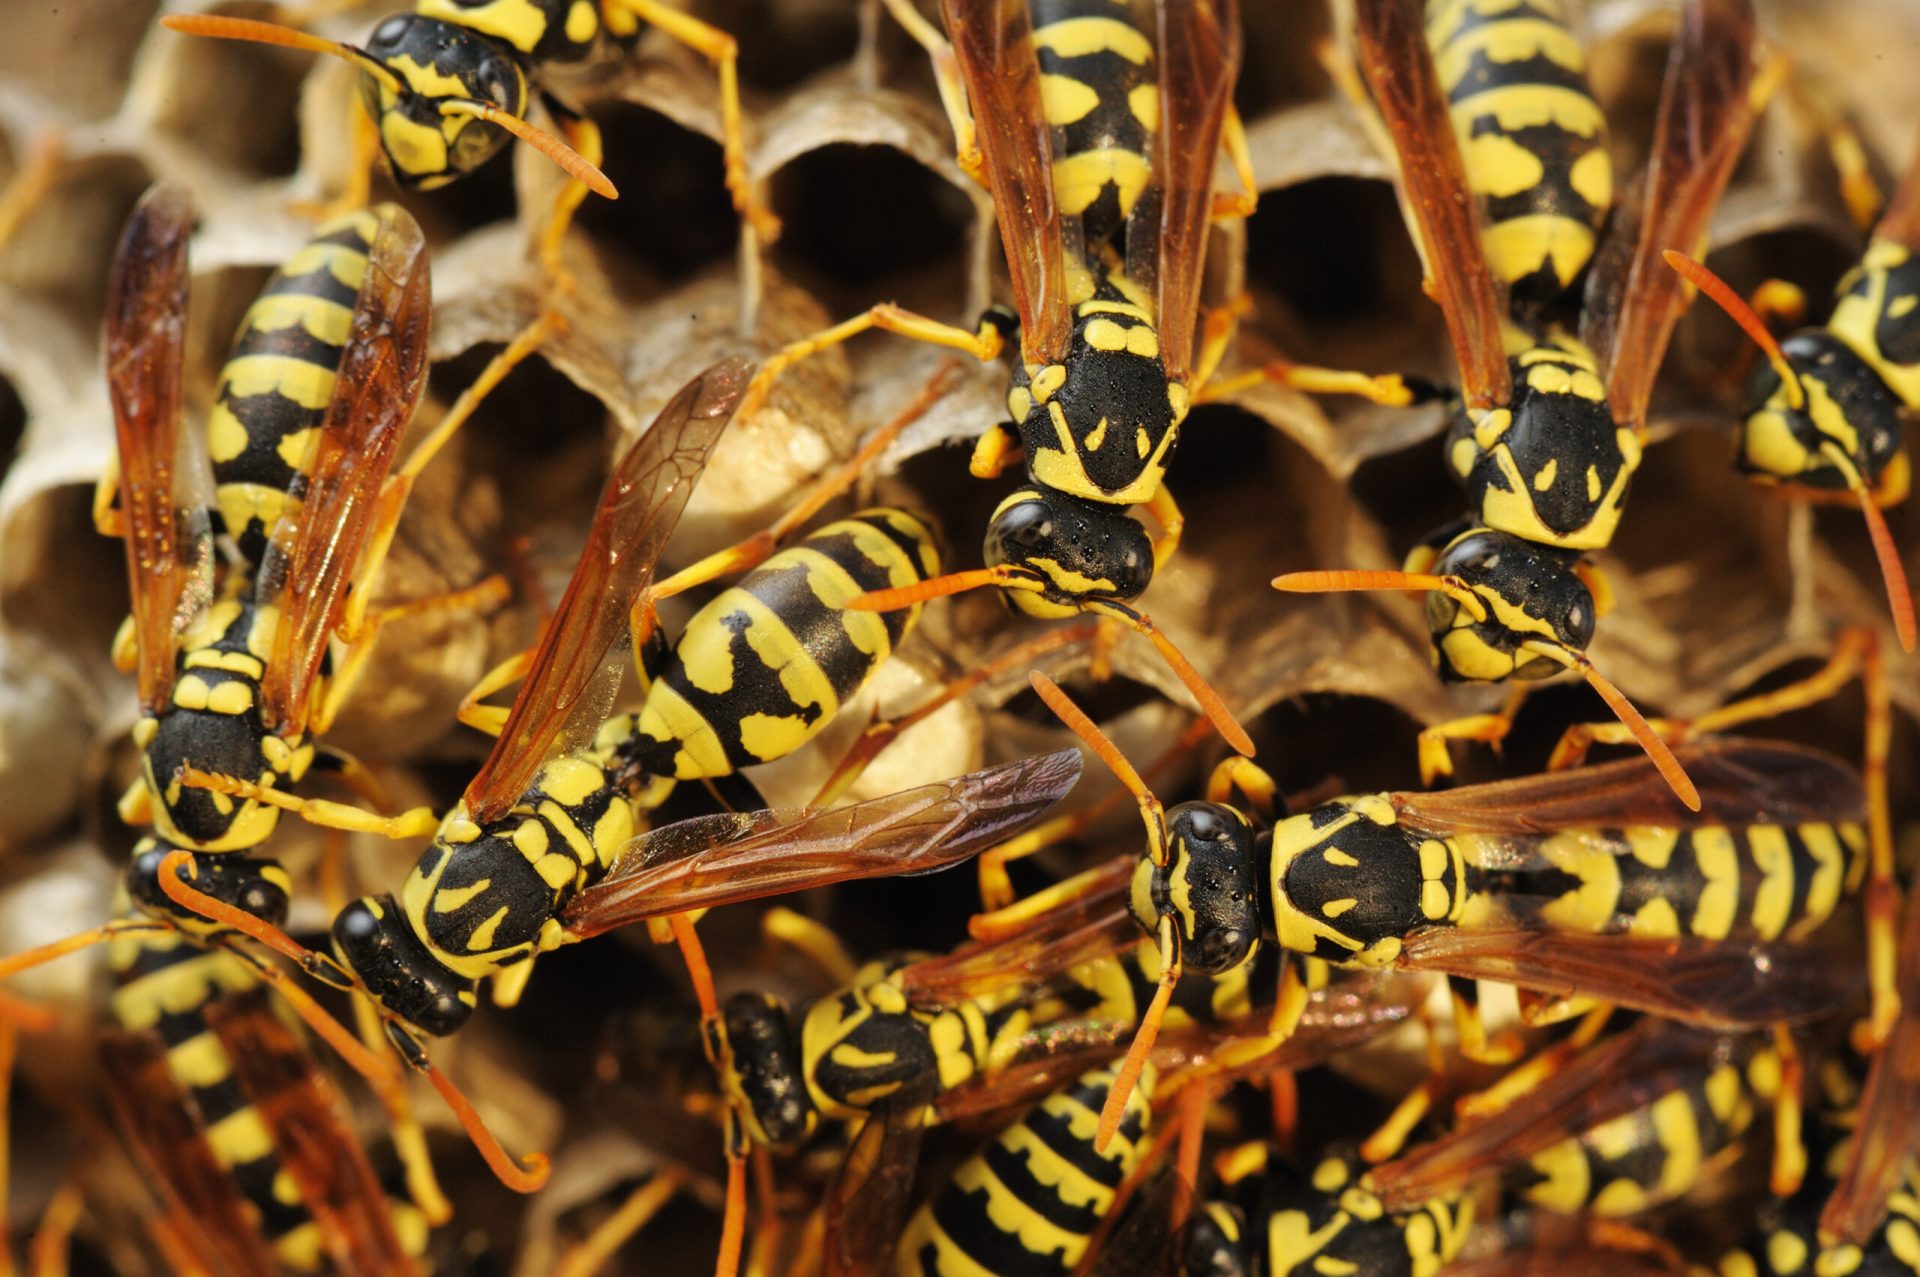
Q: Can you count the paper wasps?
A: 12